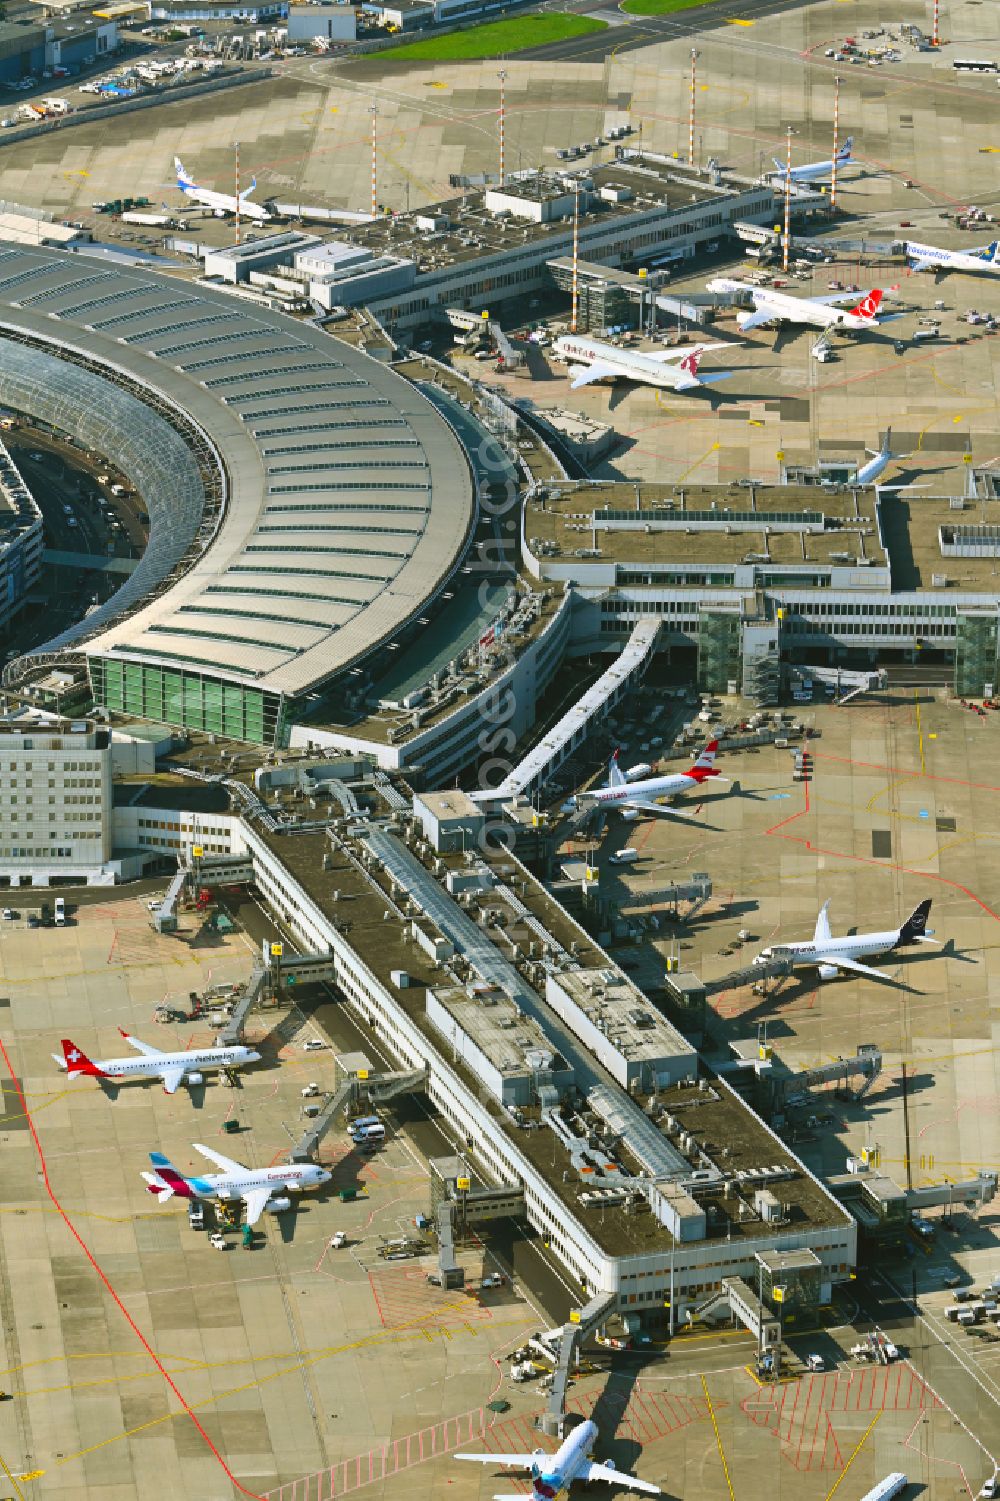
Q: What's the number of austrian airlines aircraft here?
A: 1